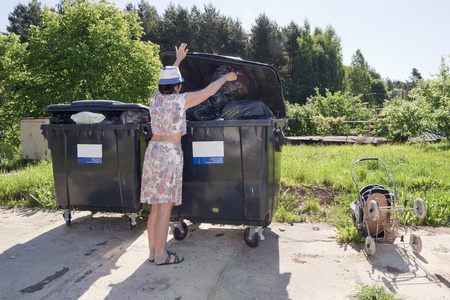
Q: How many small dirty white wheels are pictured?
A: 4